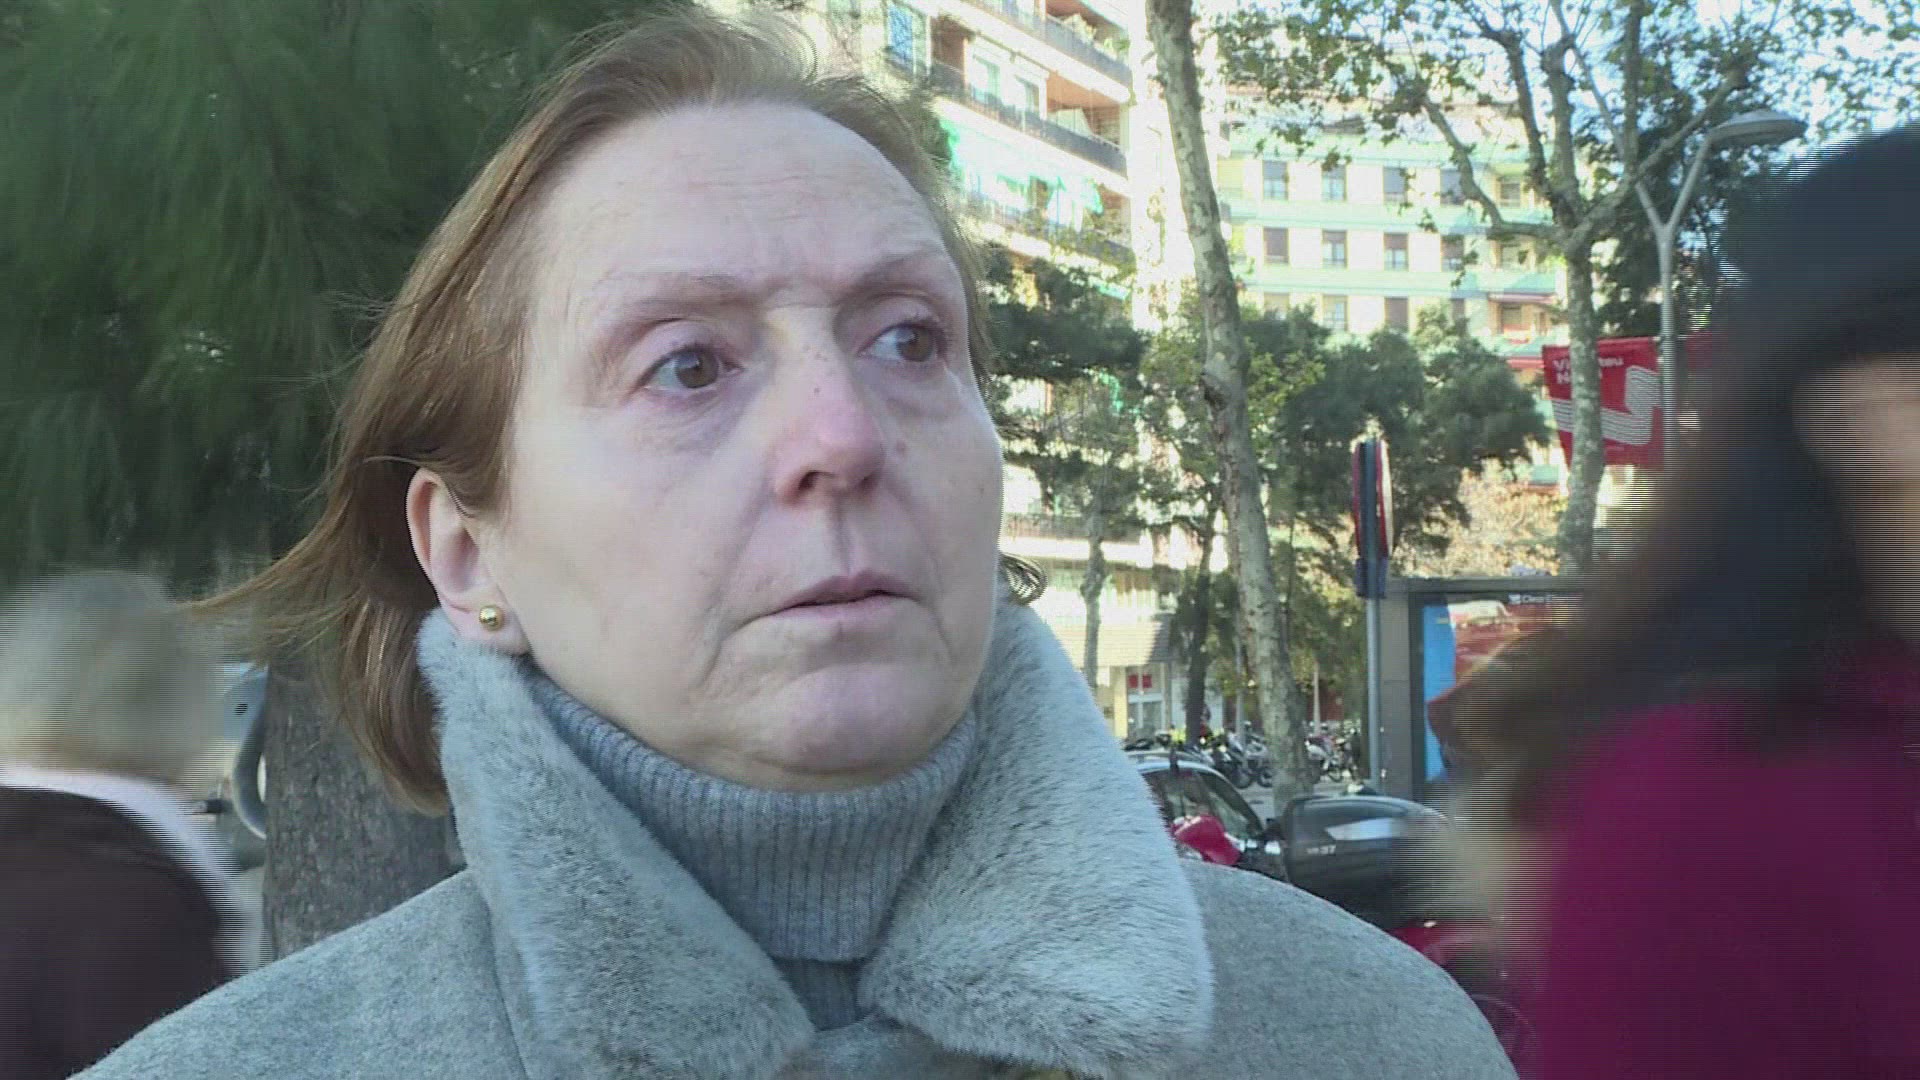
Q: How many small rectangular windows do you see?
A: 12